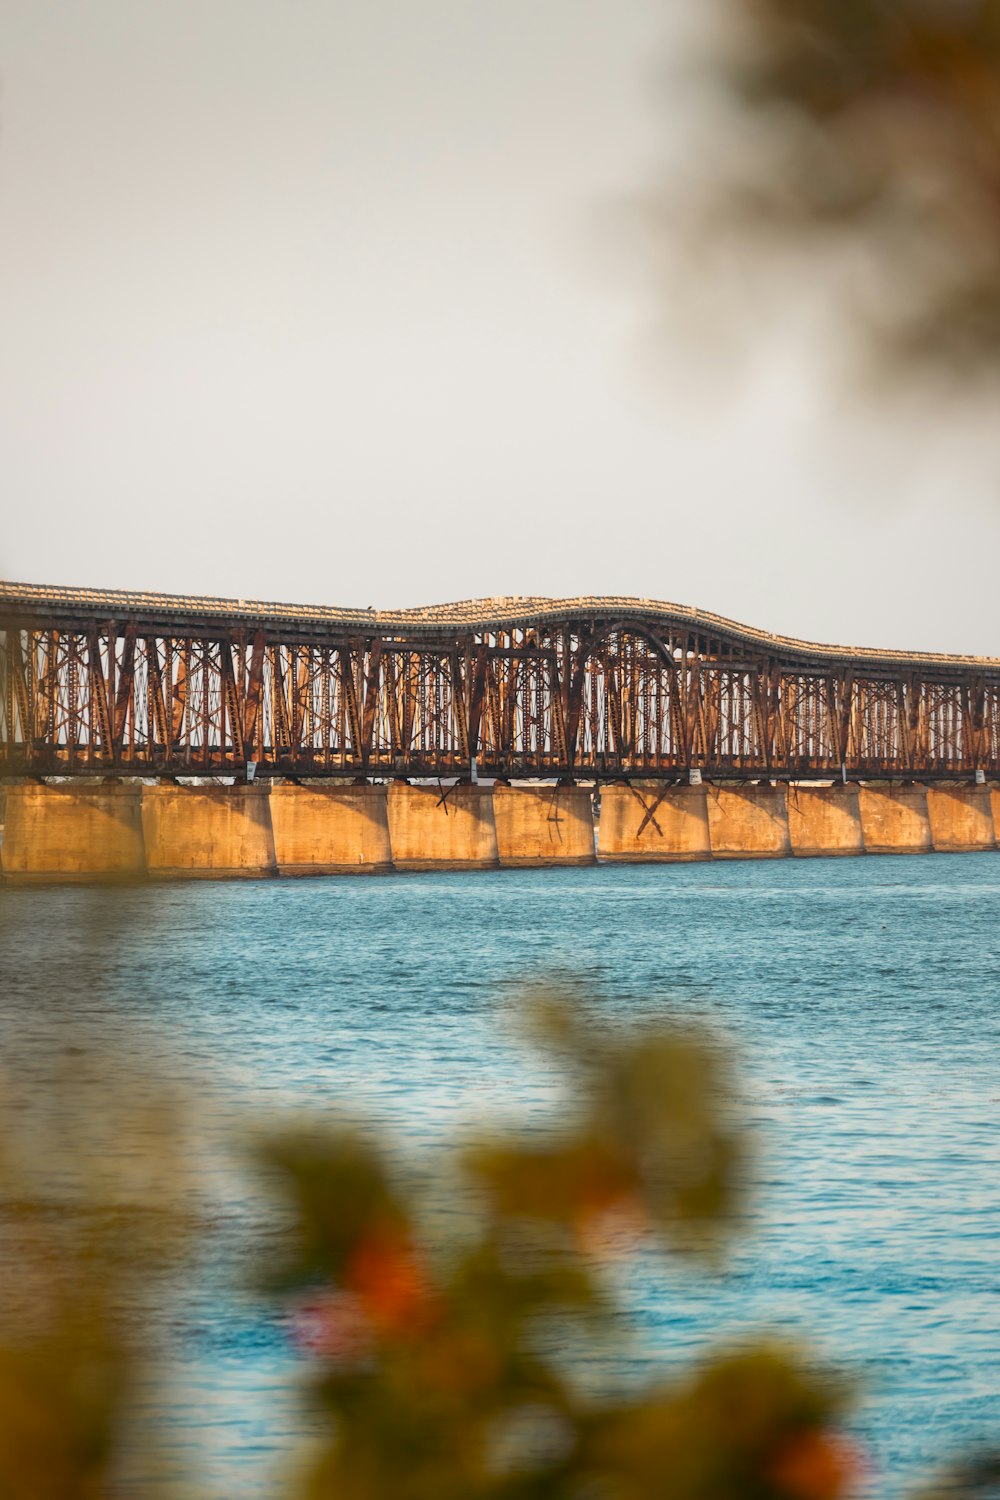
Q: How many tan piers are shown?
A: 11